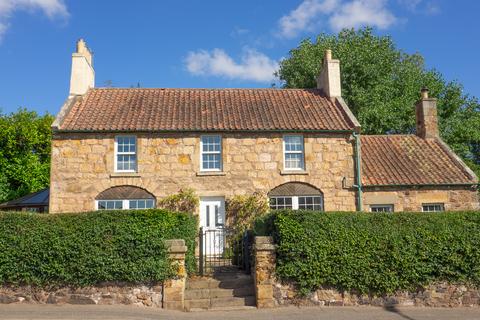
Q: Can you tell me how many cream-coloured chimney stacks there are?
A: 2